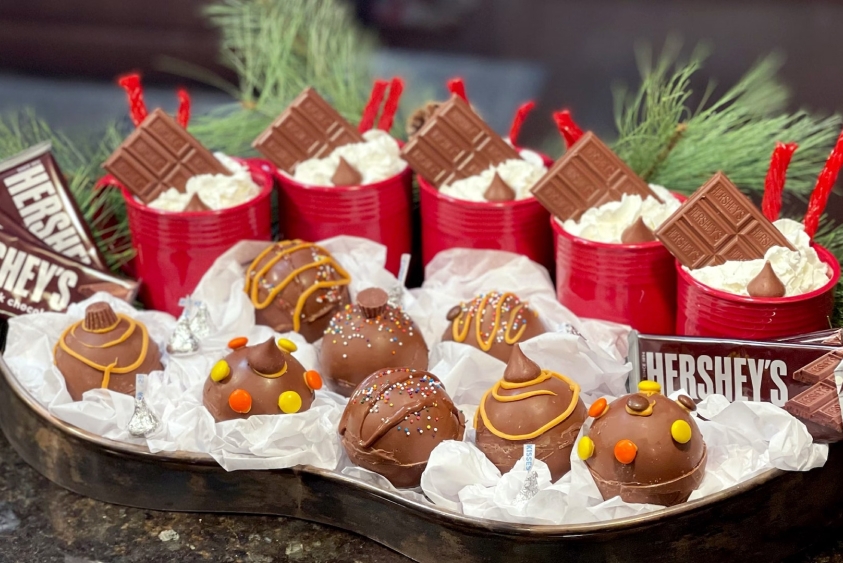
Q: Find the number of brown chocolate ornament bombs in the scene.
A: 8